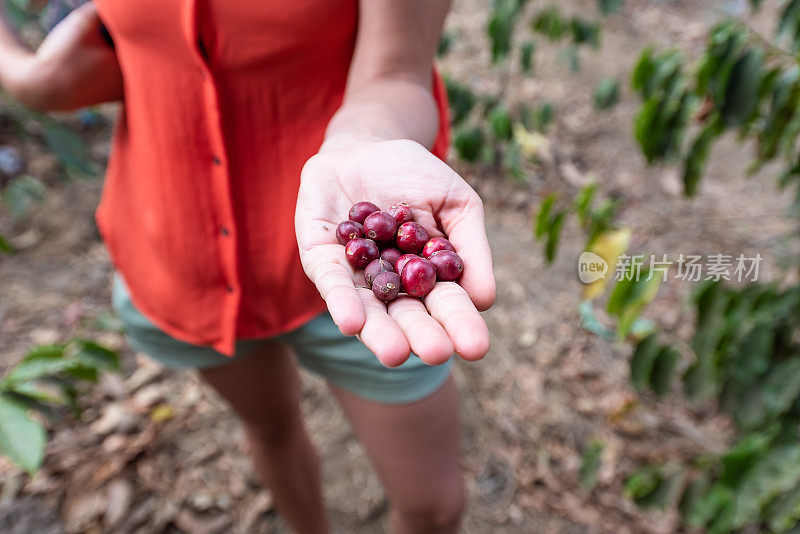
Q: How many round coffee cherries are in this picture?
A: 13